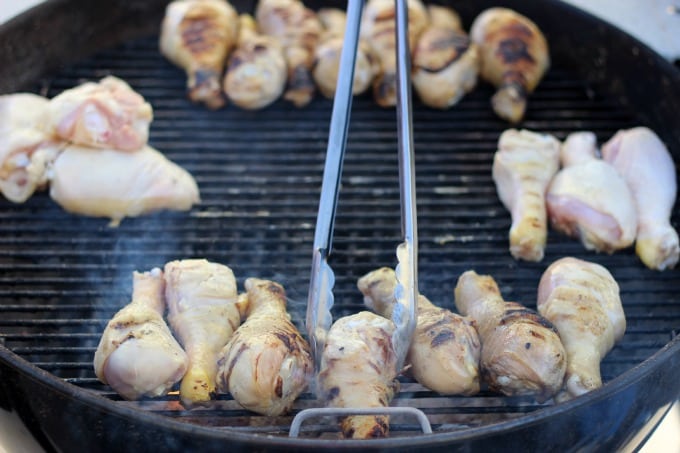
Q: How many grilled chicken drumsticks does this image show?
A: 14